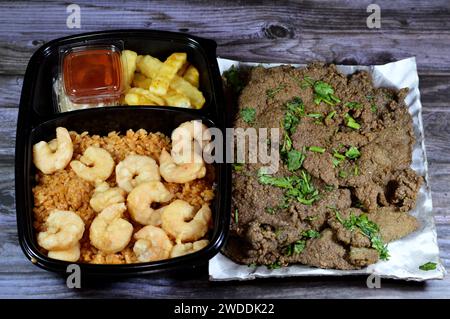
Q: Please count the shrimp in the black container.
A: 13